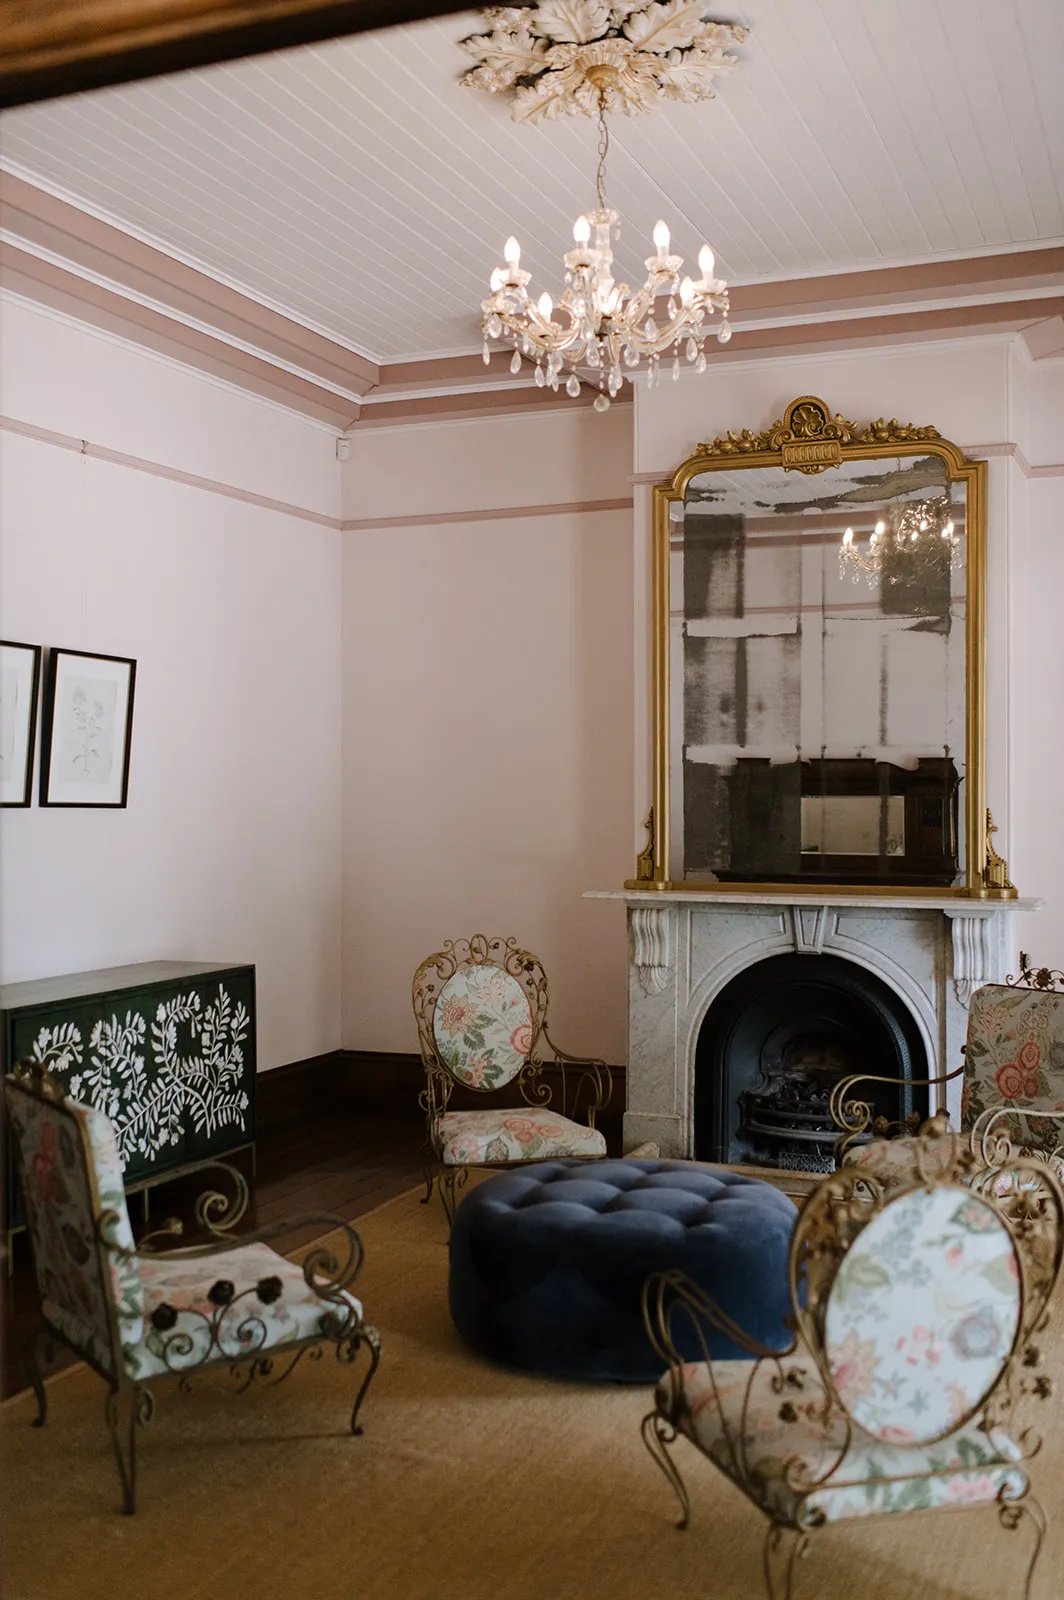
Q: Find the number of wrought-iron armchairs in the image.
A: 4